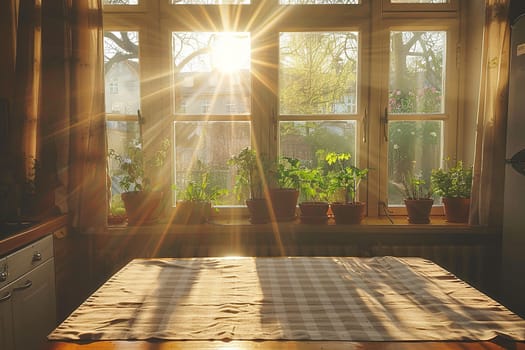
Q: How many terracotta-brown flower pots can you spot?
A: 8